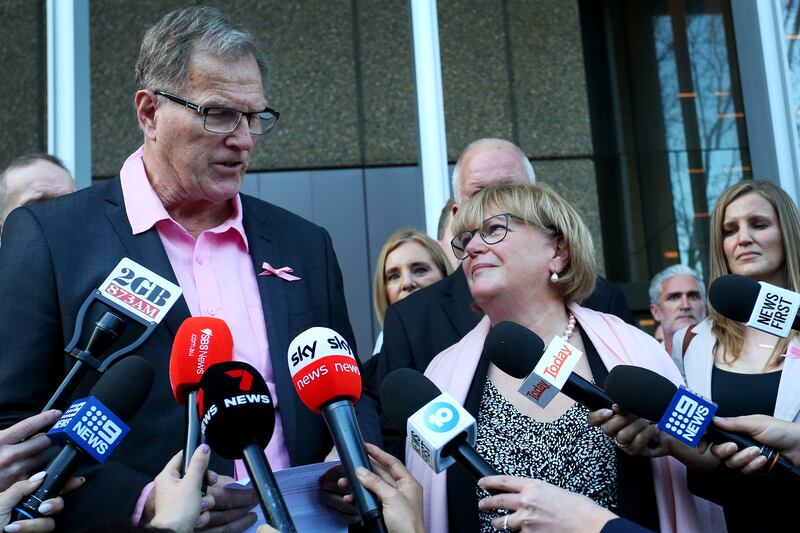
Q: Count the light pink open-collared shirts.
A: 1